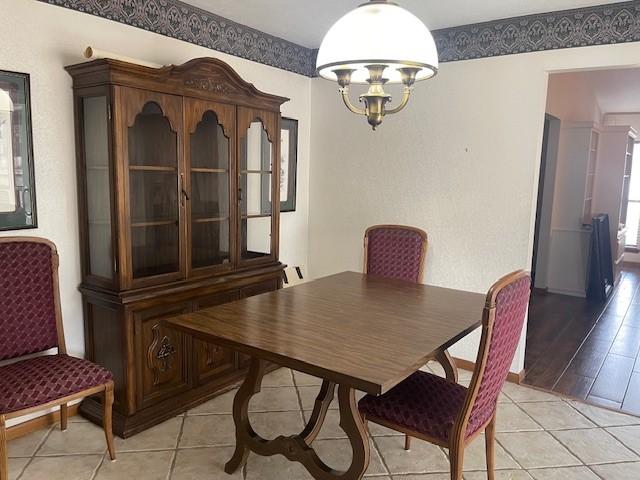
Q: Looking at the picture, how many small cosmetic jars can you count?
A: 0